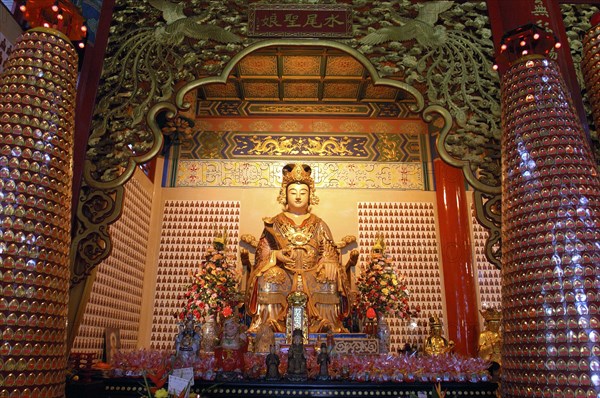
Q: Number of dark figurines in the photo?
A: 3